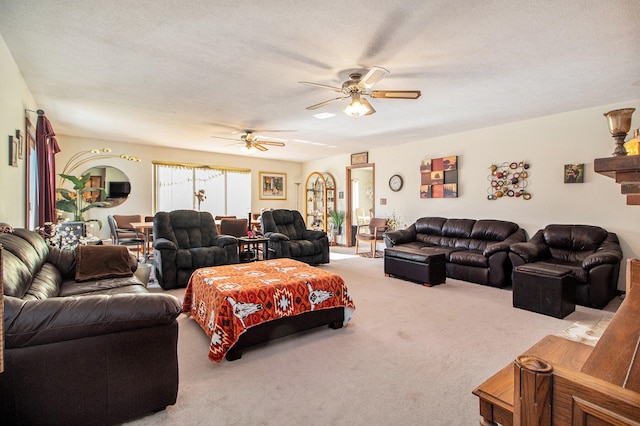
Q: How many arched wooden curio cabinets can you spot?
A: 1